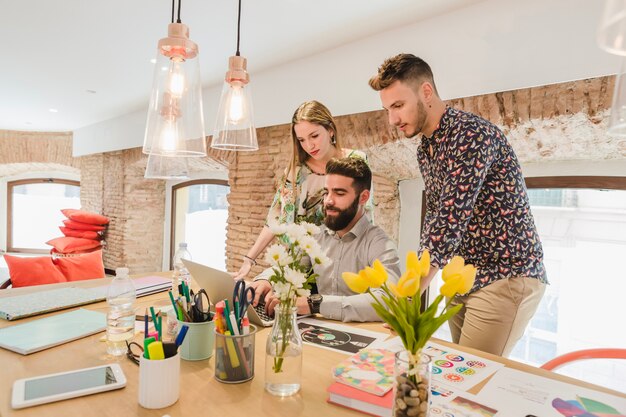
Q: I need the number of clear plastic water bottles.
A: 2